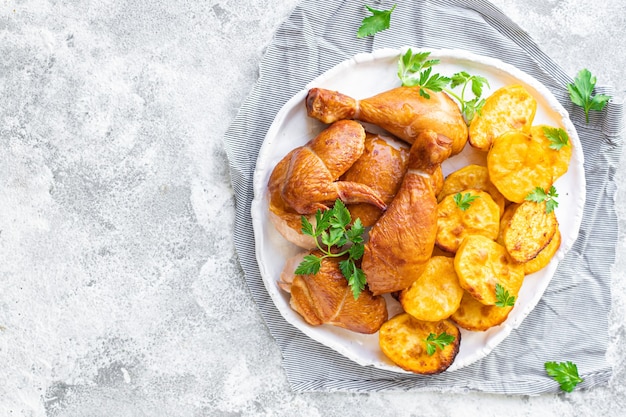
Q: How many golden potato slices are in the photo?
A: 11